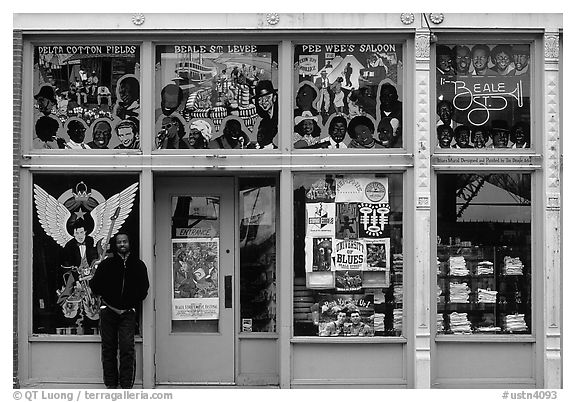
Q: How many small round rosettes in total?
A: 4